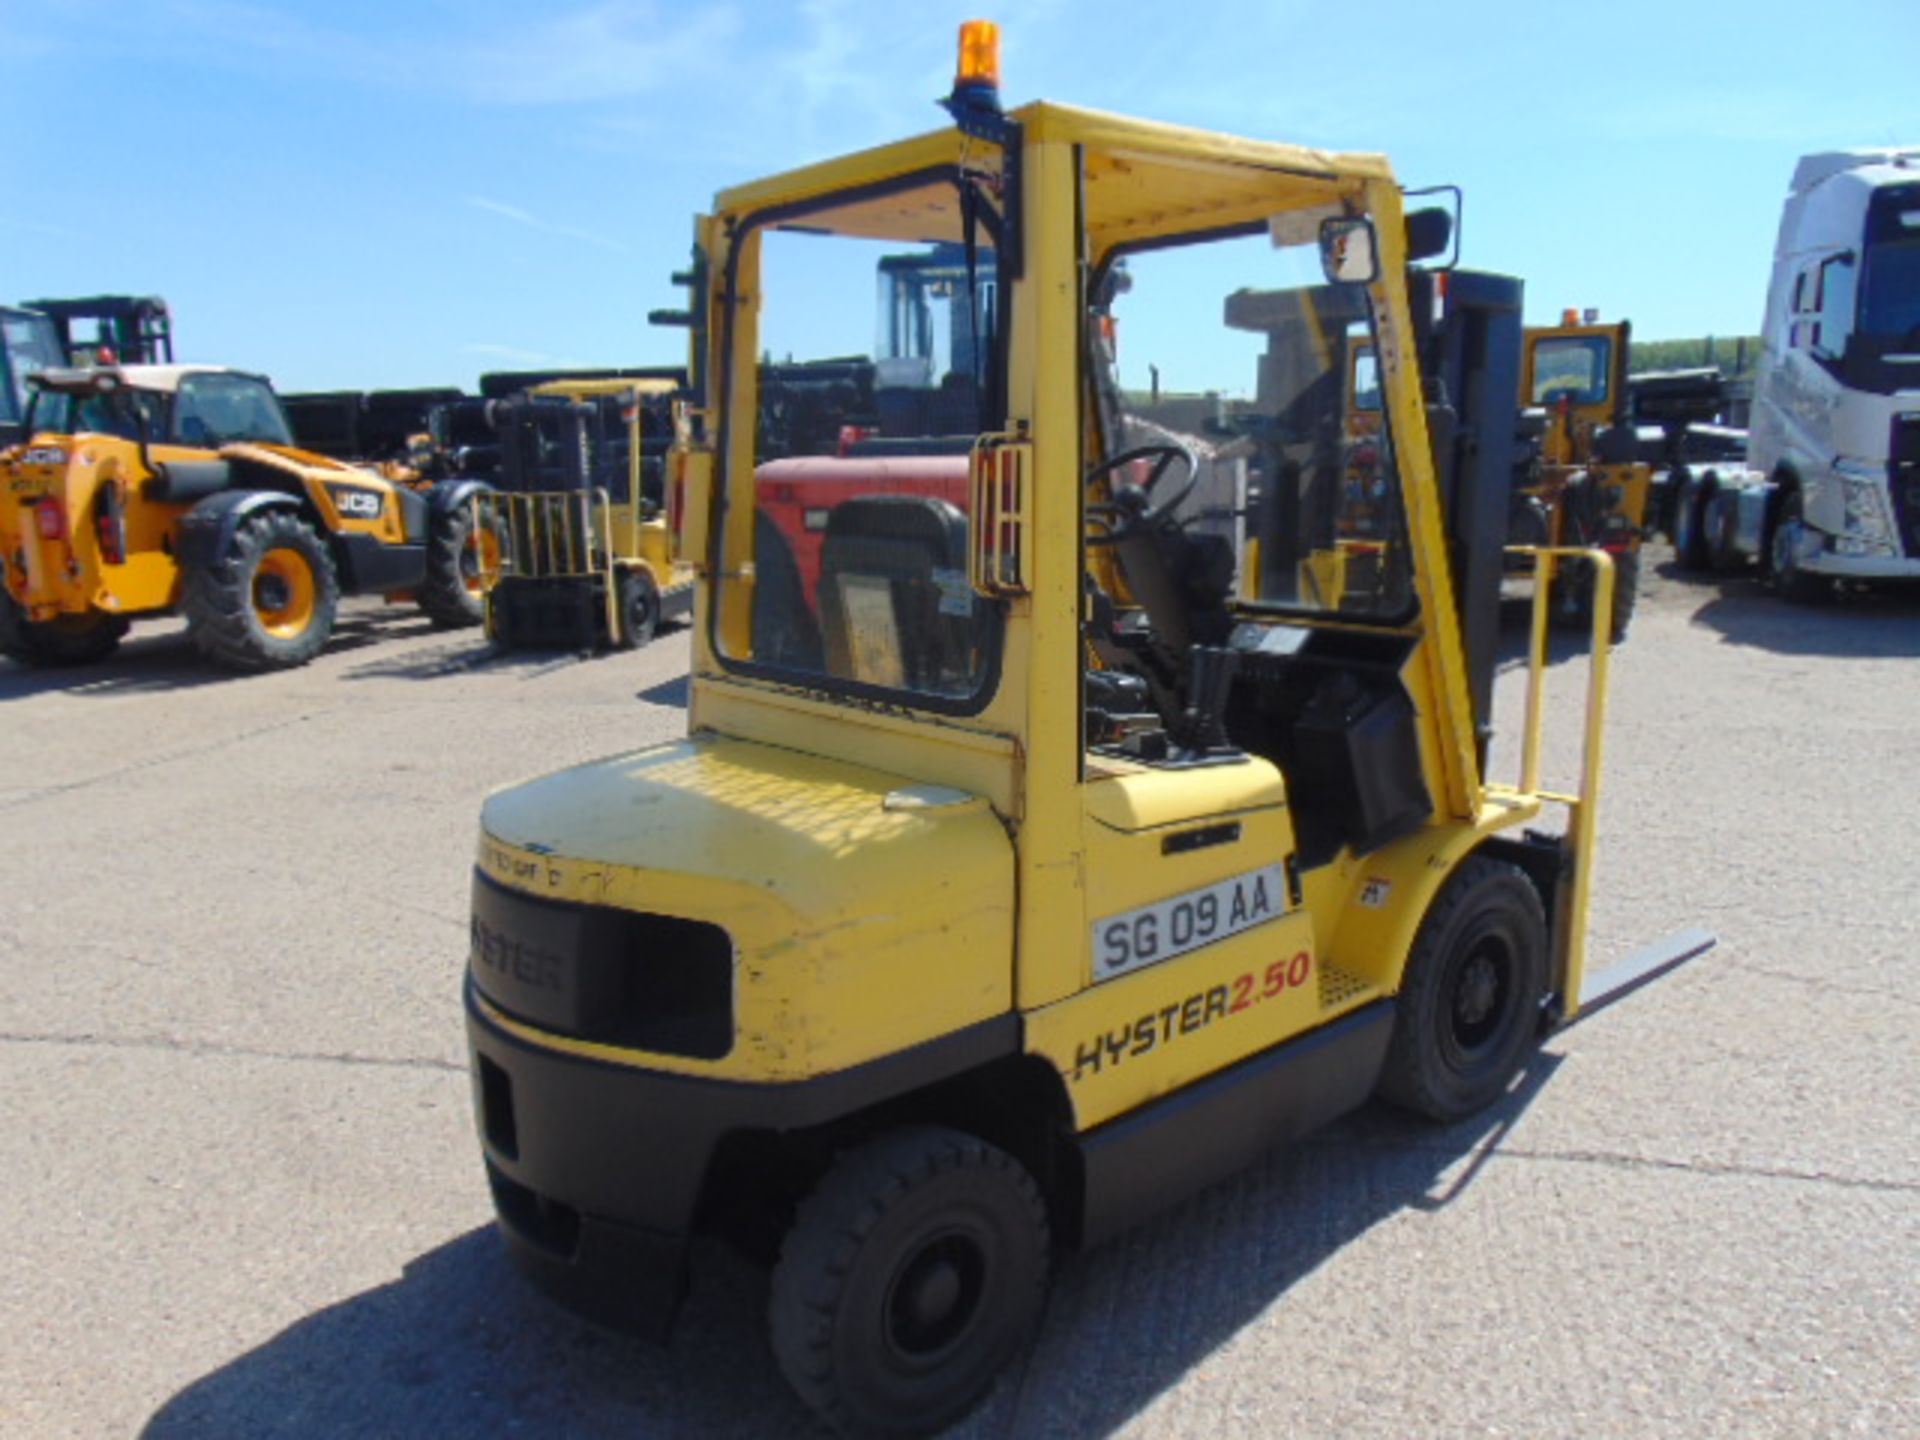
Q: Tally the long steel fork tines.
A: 1